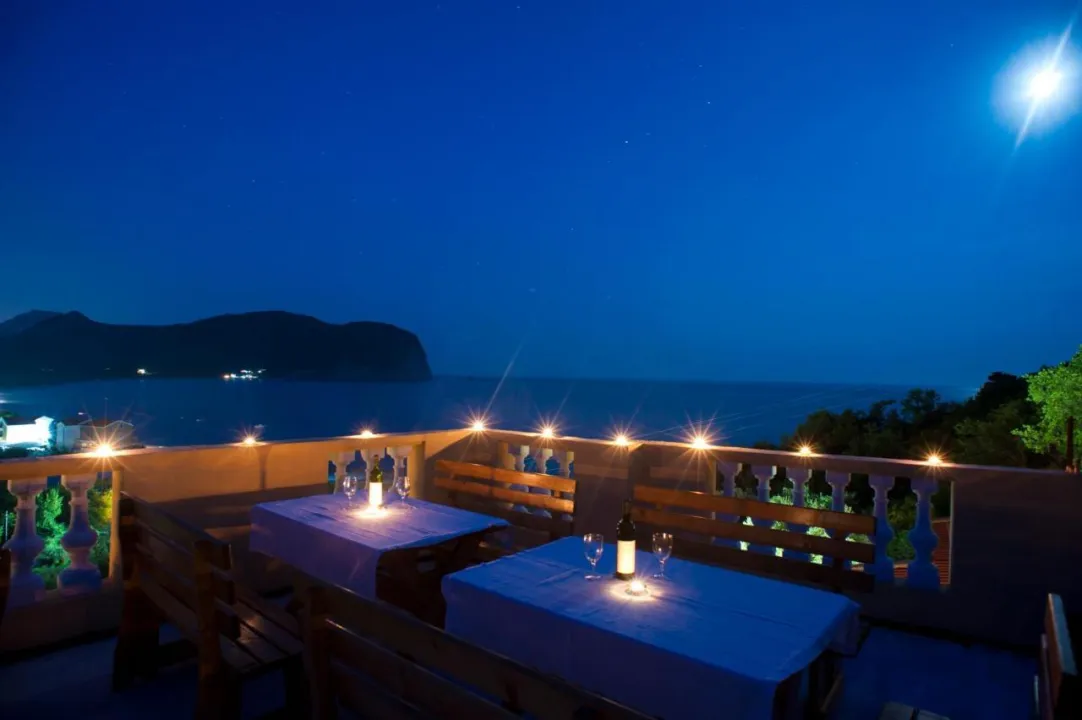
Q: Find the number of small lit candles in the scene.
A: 11